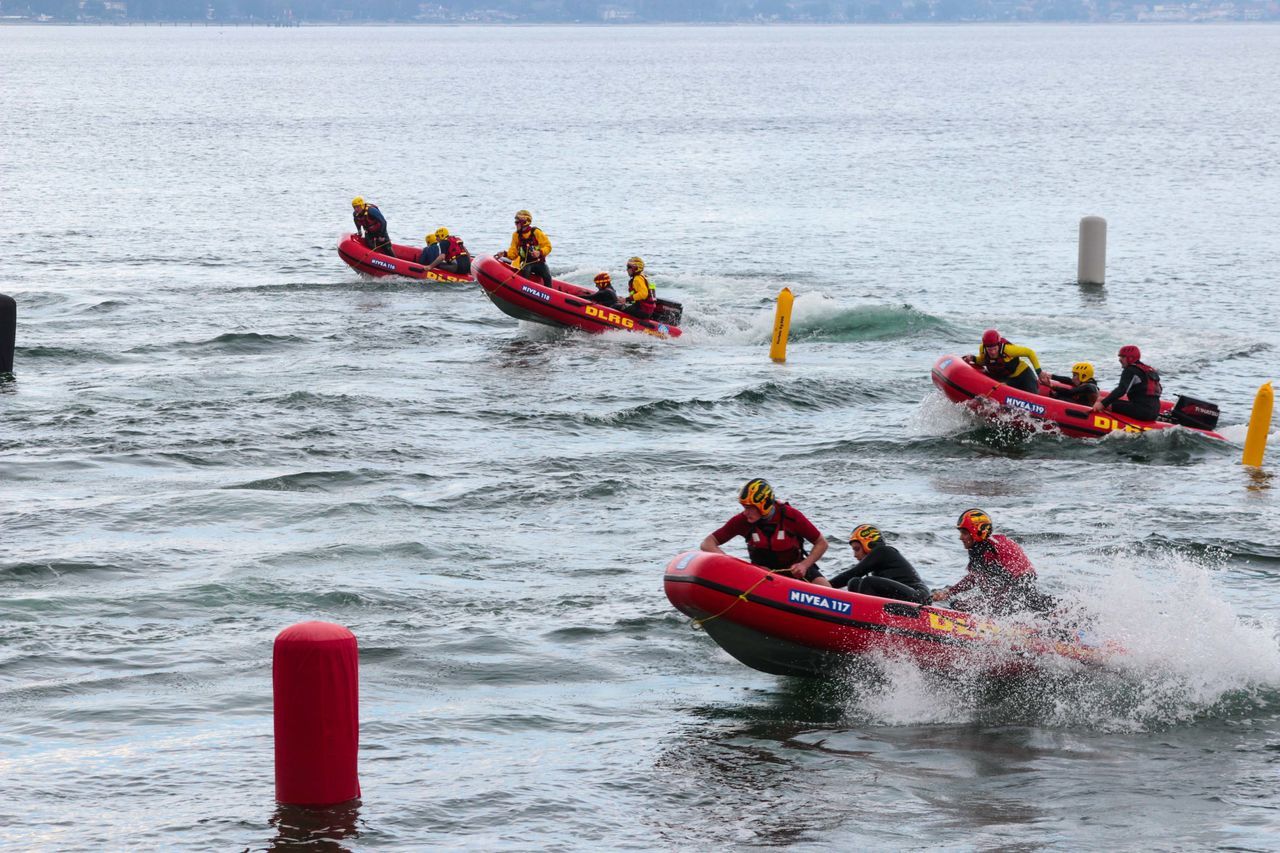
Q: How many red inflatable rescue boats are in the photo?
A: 4